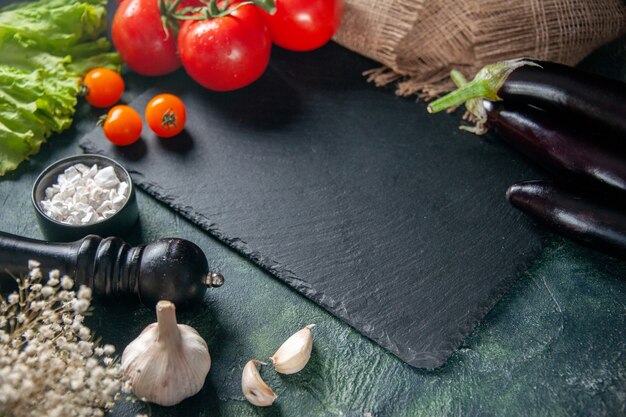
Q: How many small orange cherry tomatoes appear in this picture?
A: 3